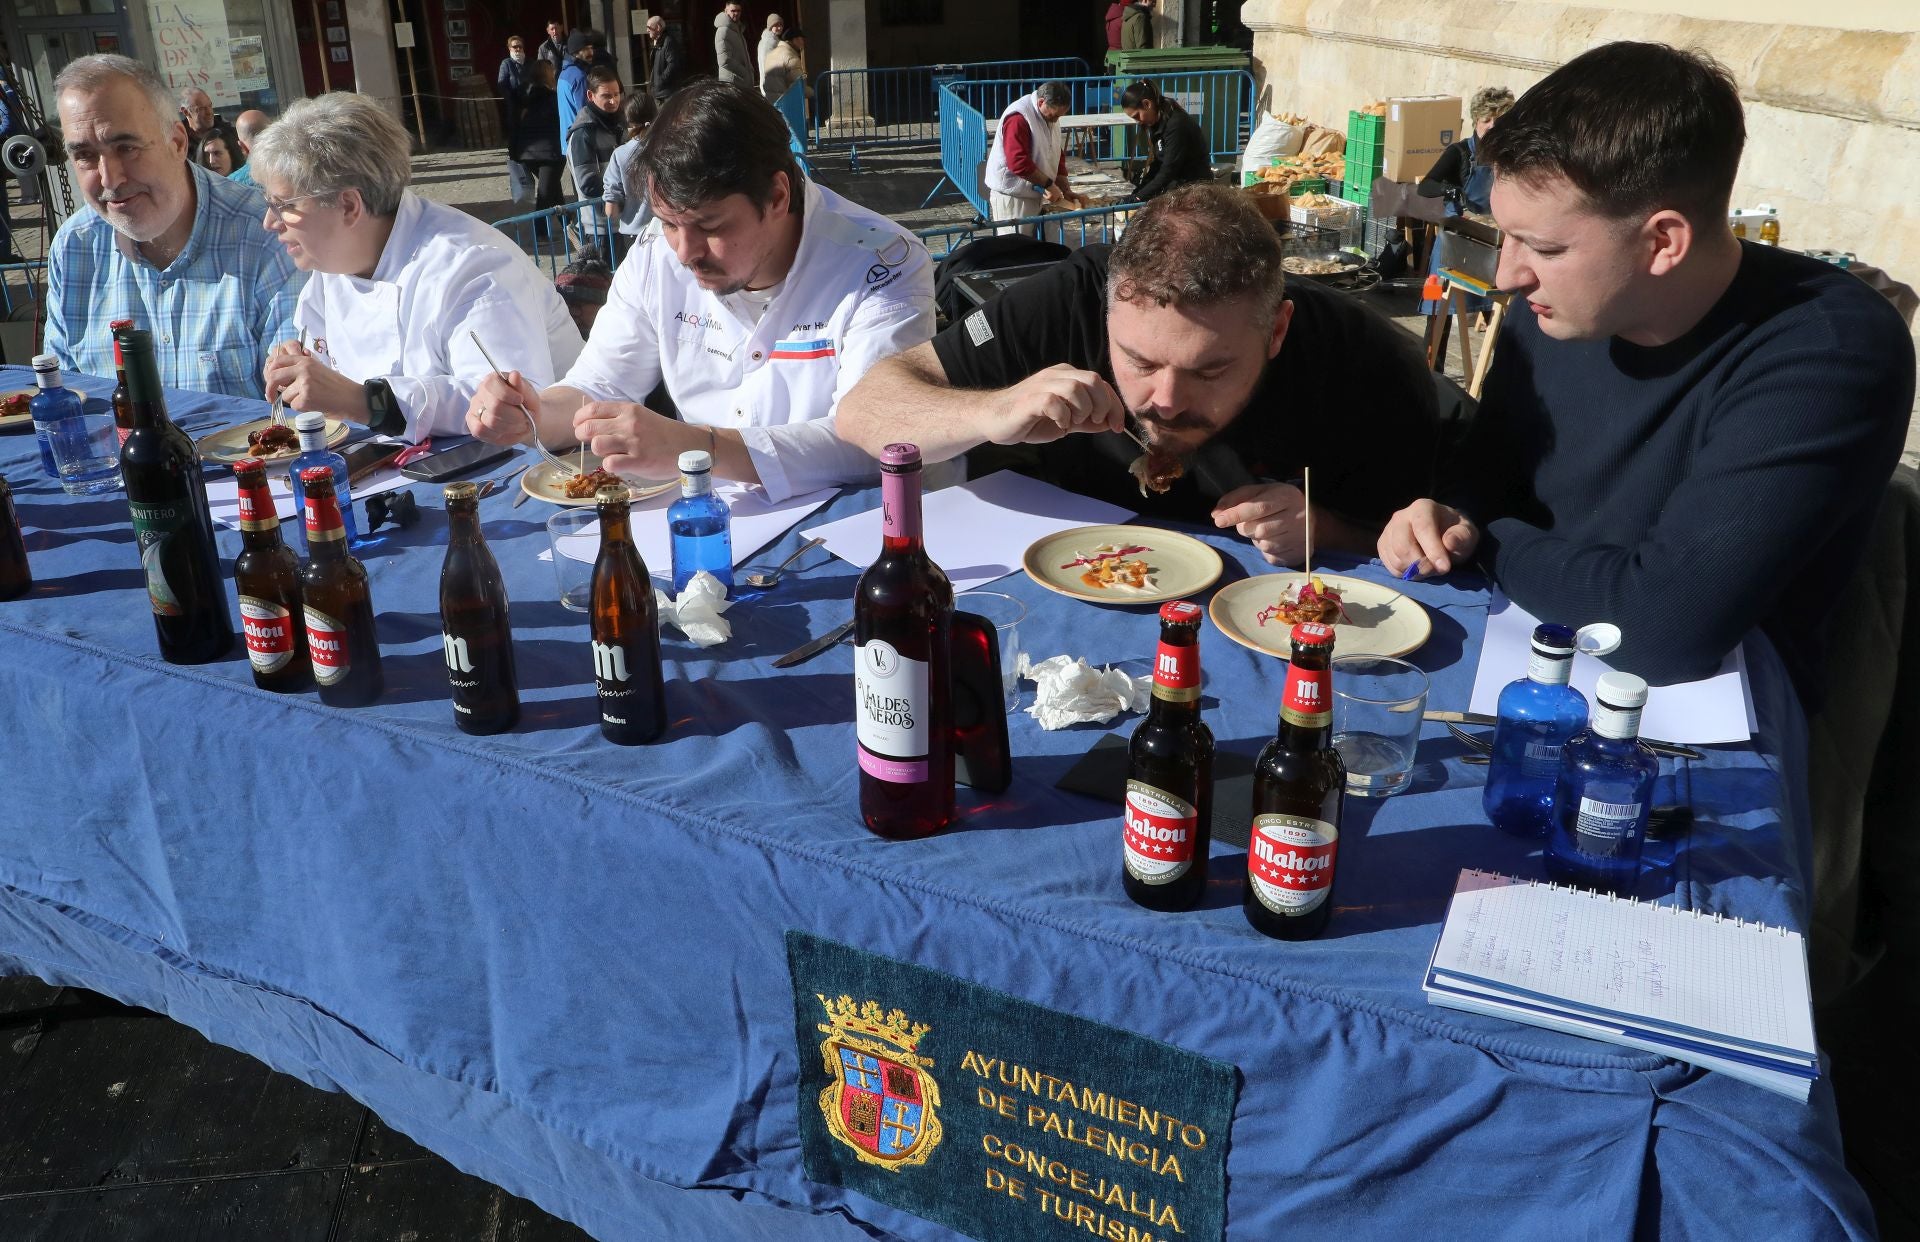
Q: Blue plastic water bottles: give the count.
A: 5